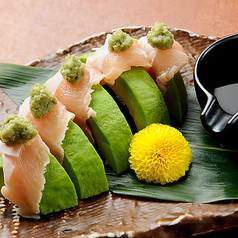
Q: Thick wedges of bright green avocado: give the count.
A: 5